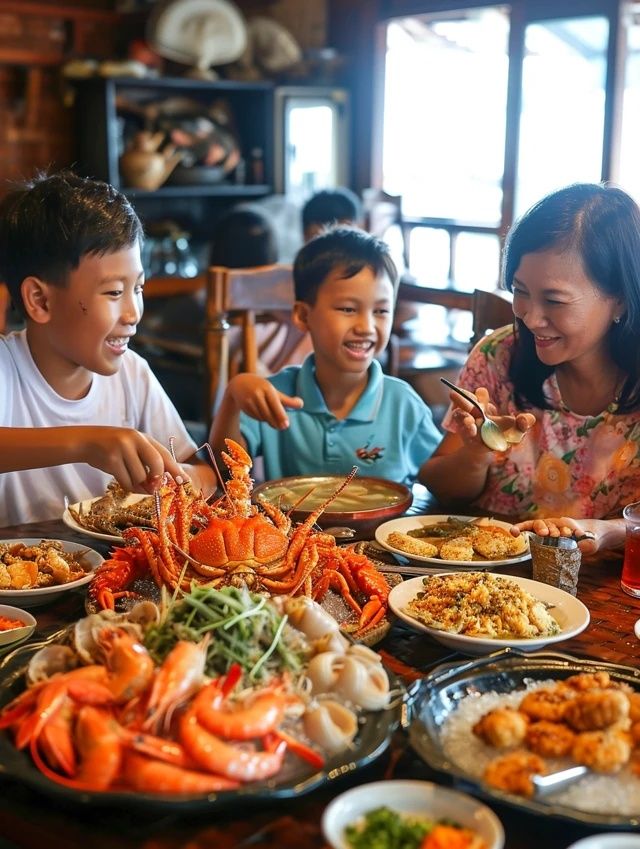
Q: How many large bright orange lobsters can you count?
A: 1